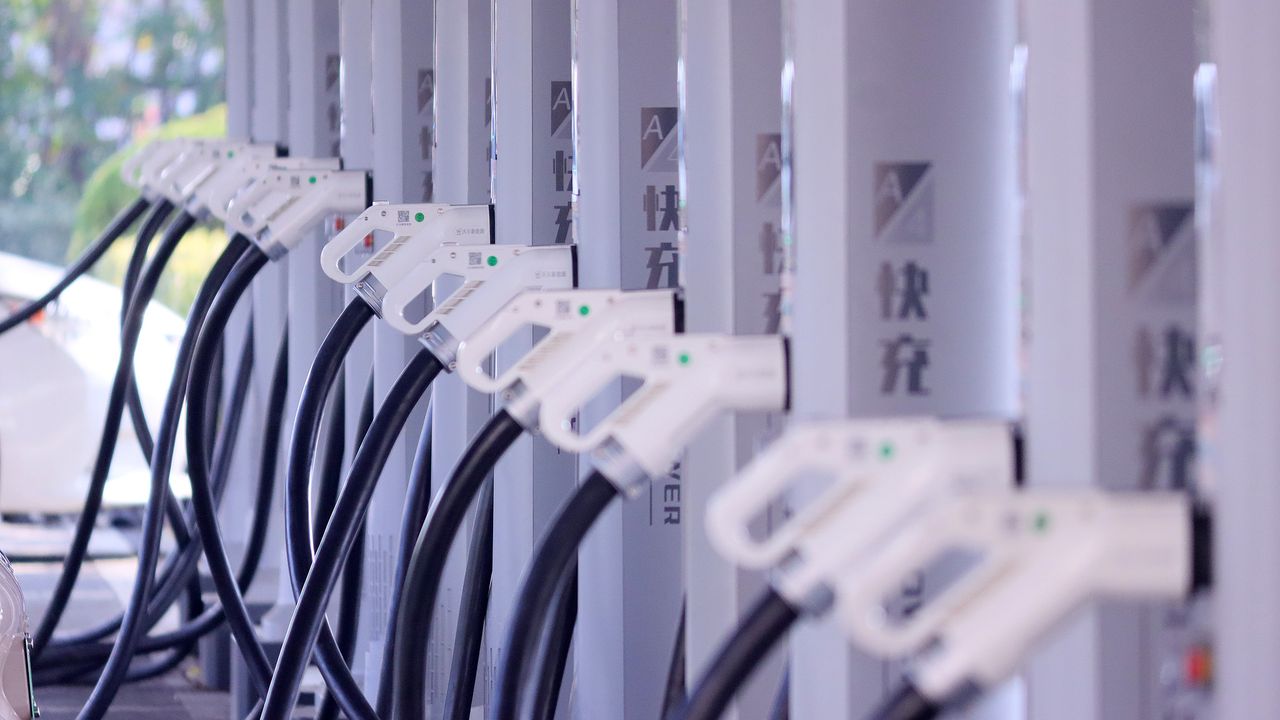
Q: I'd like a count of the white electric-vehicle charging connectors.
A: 11